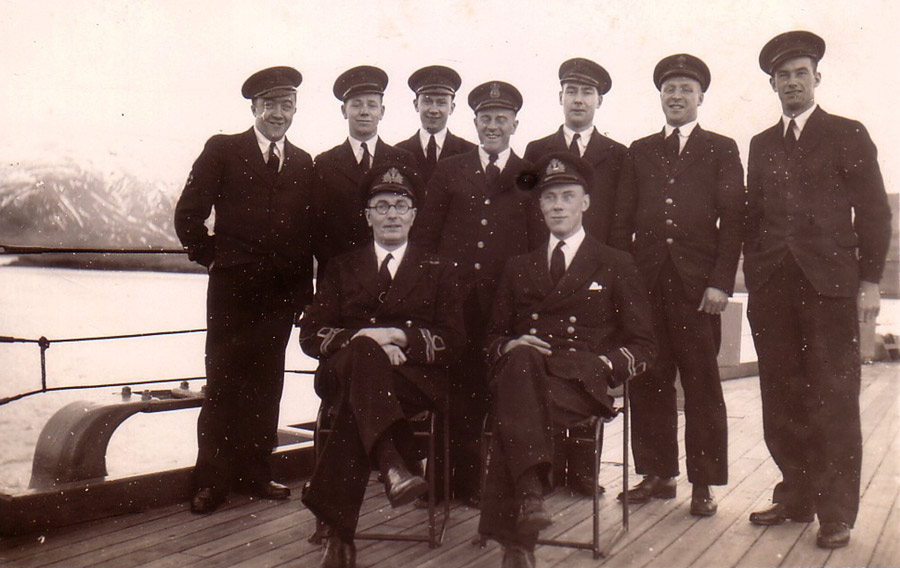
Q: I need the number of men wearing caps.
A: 9